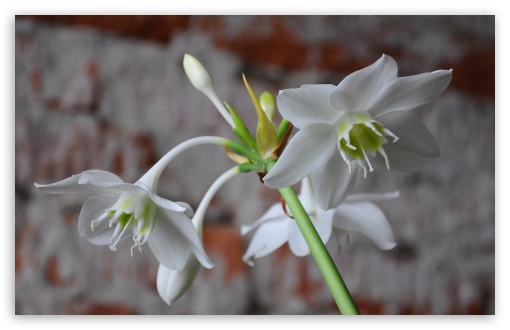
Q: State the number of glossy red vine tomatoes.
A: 0